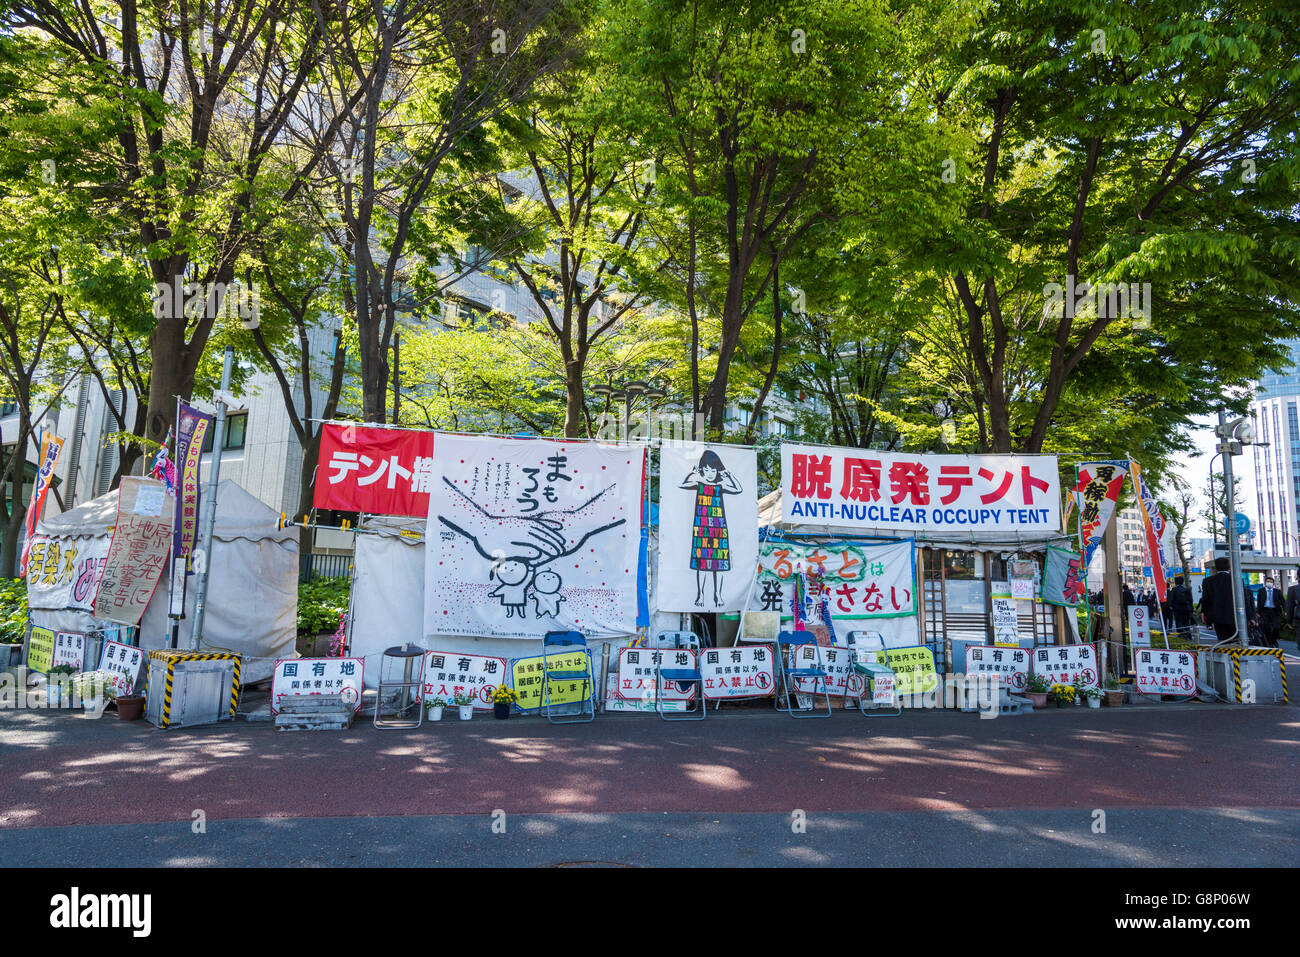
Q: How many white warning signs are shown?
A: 10